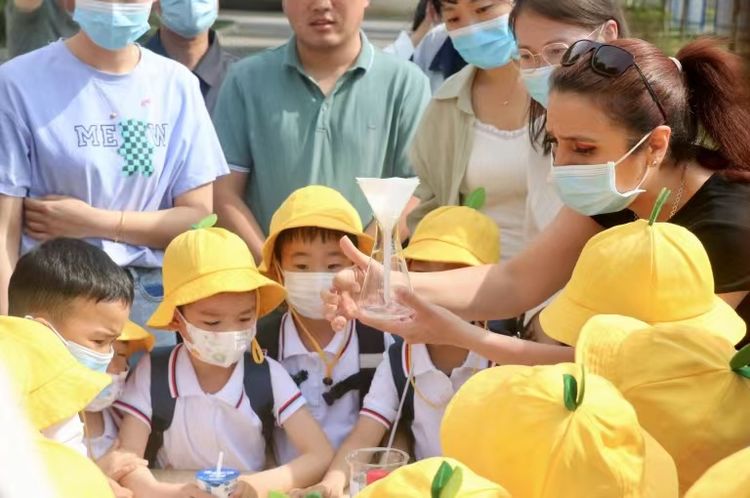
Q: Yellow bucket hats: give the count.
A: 11